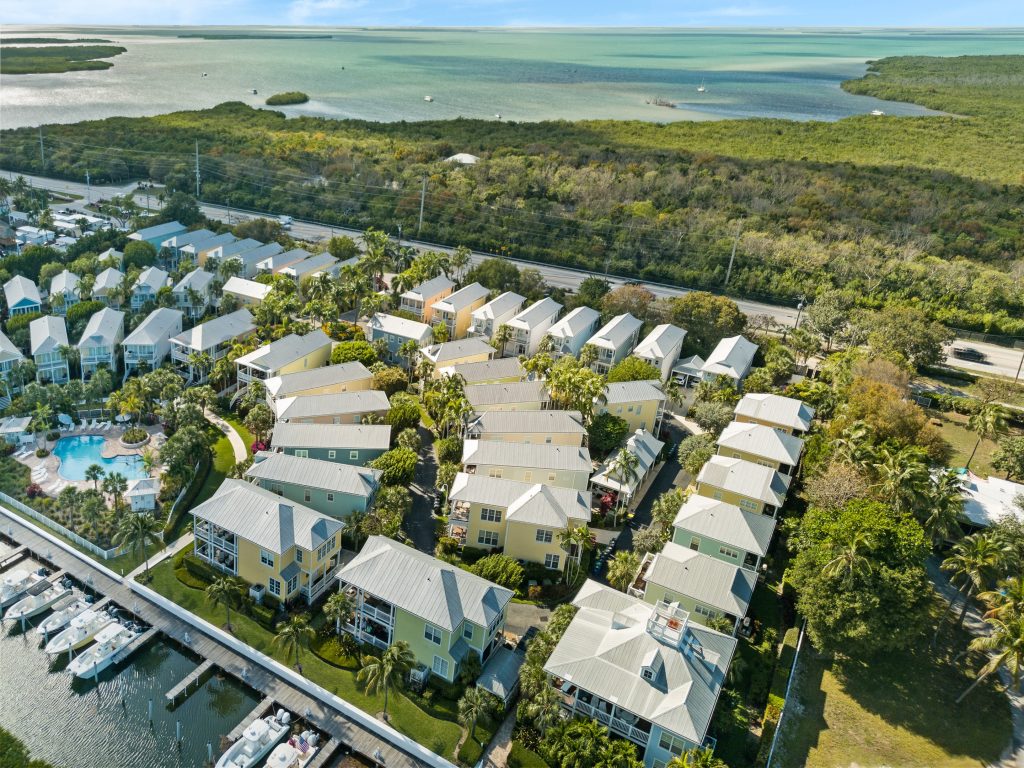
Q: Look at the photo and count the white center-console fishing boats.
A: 7